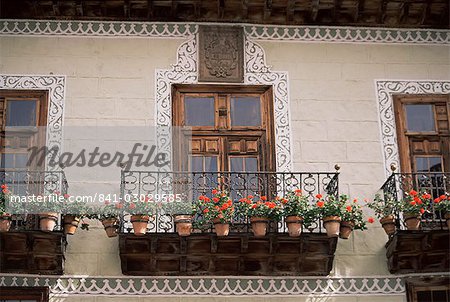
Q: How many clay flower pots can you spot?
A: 14